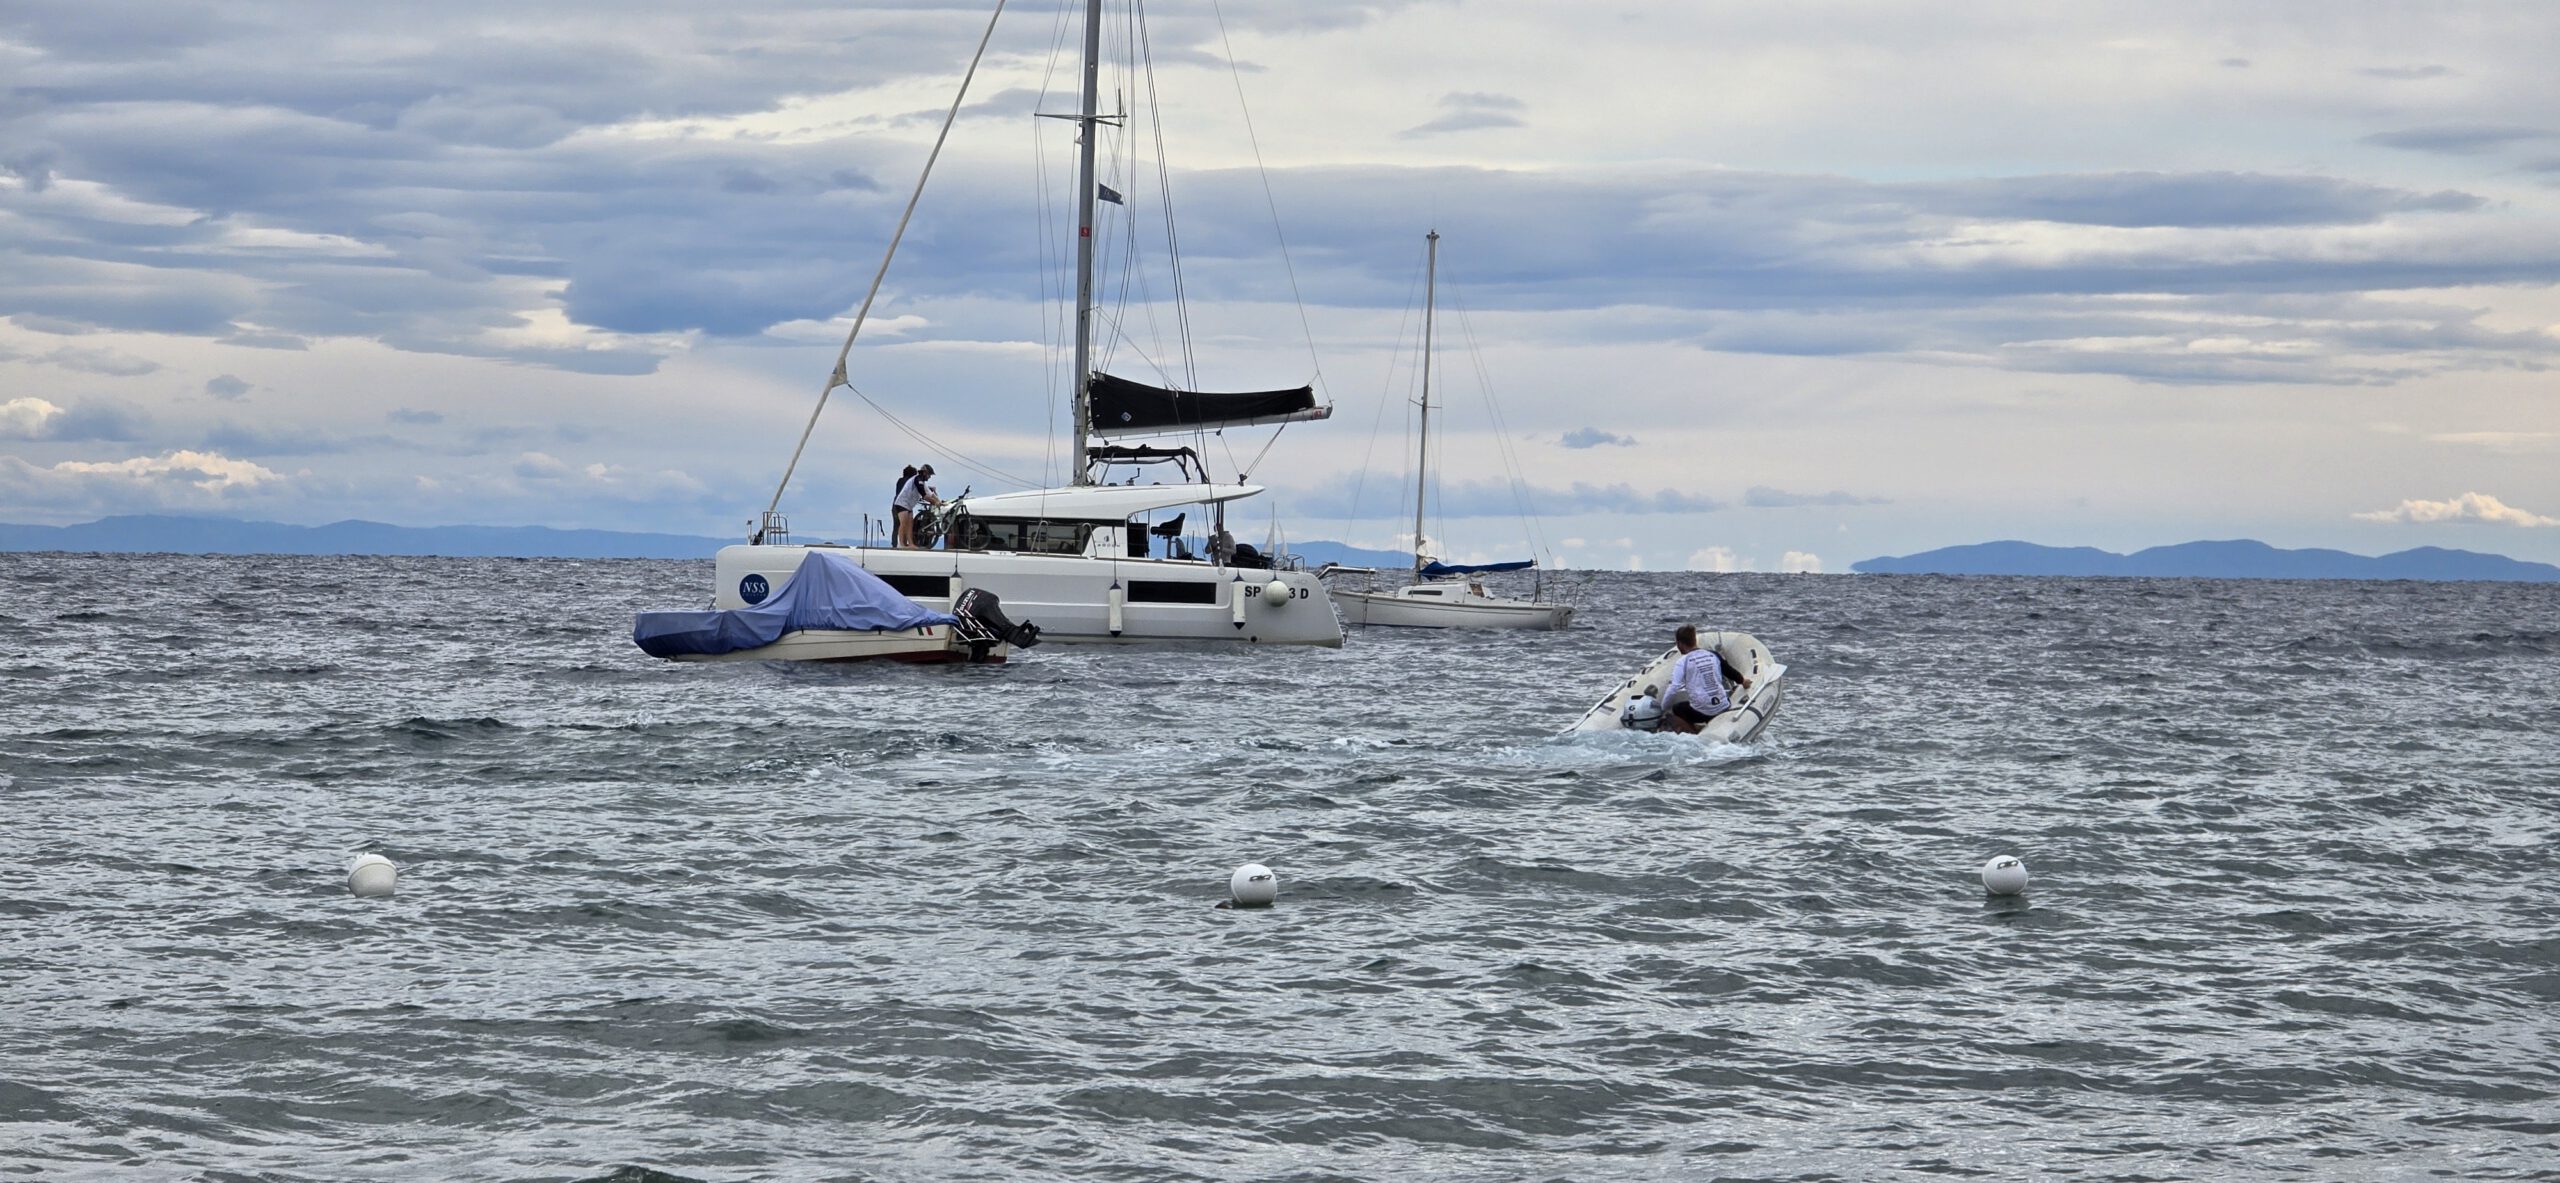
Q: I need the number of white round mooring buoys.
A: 3